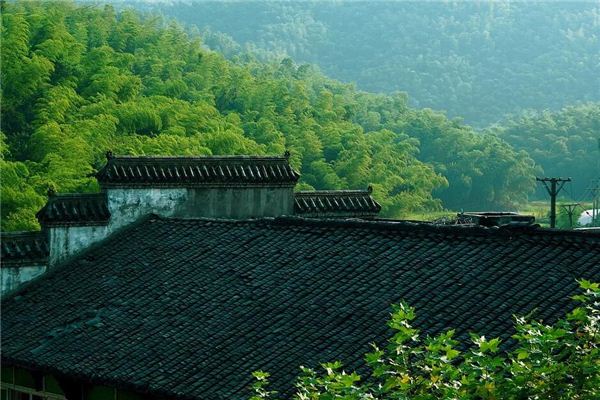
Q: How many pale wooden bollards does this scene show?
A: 0